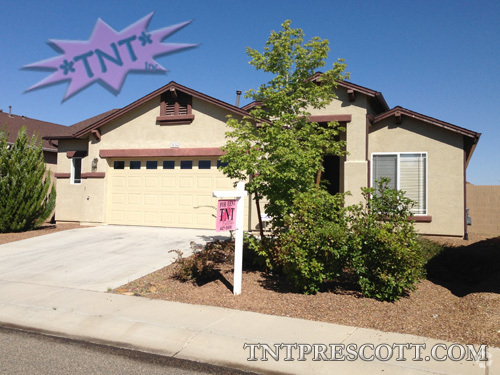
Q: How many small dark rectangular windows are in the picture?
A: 7